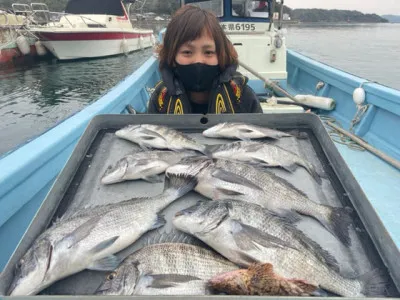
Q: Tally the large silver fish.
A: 4